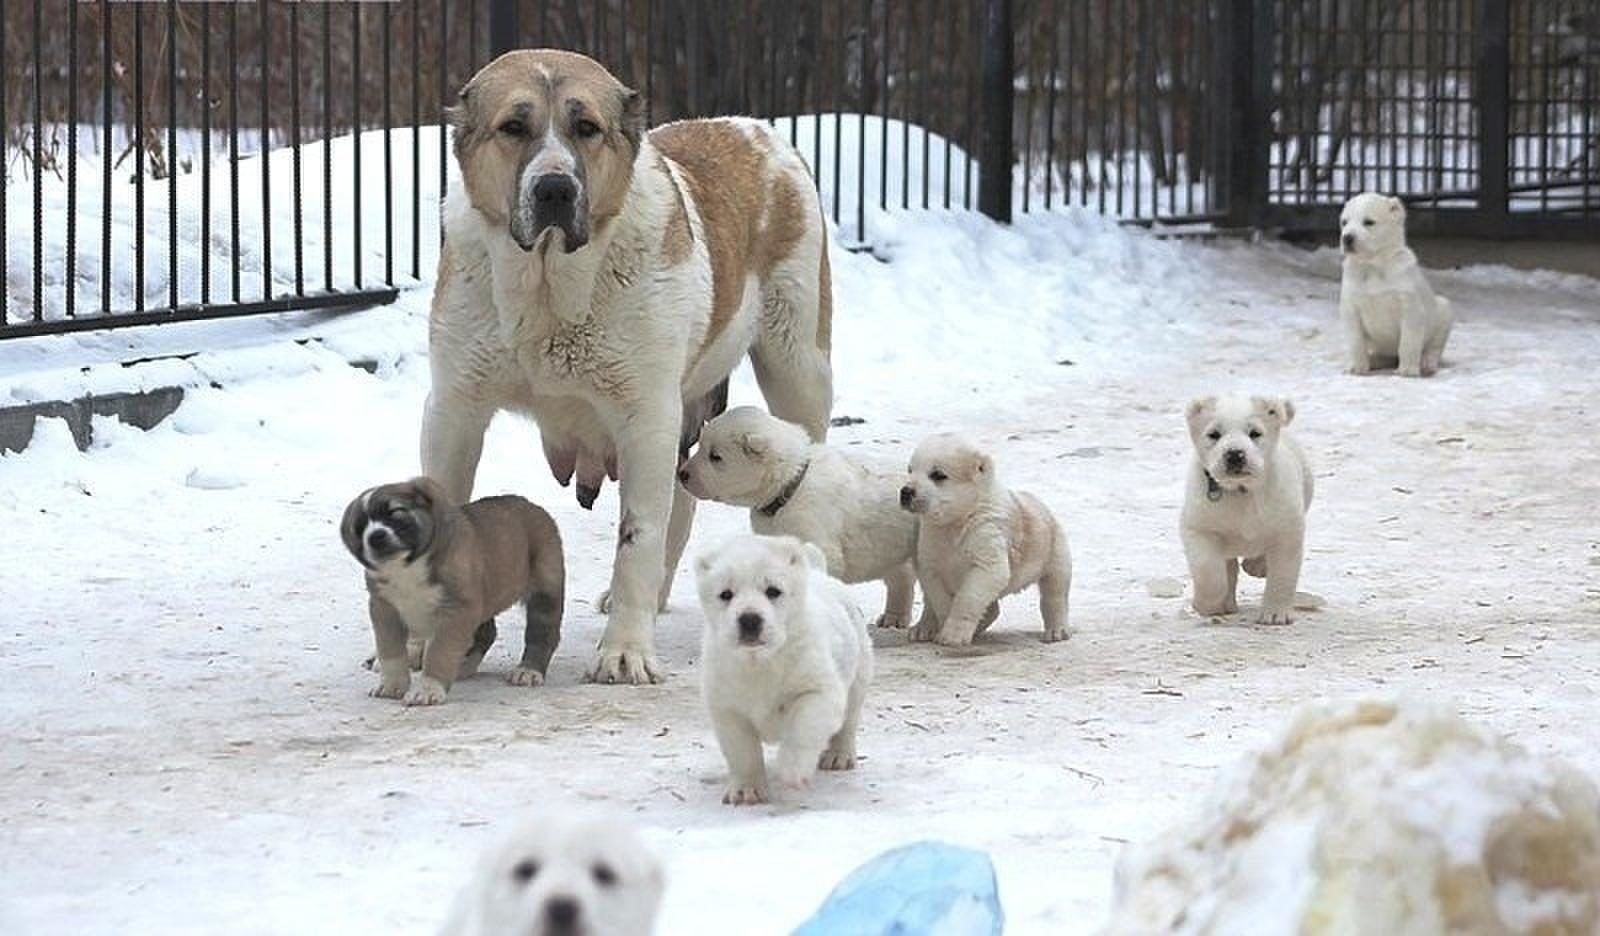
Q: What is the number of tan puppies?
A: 1